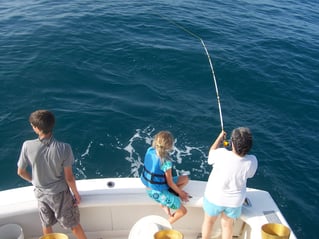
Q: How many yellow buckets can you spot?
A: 3